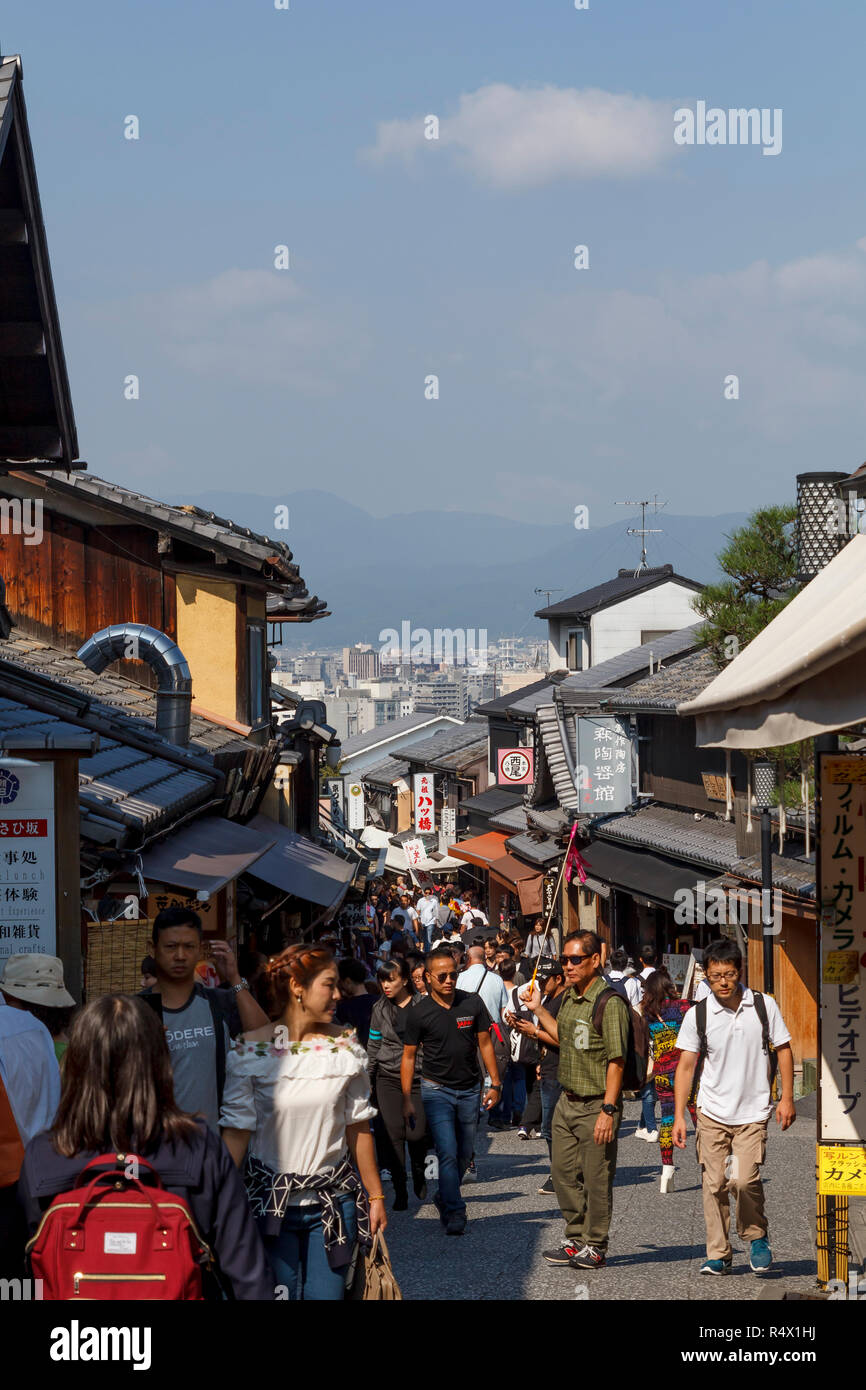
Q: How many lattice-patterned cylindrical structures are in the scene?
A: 2